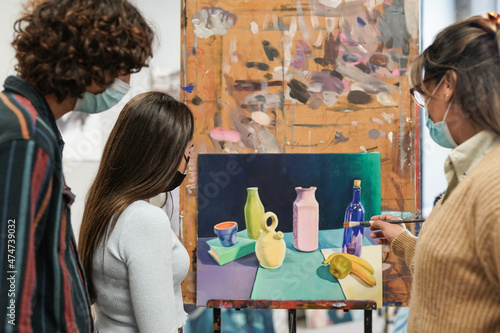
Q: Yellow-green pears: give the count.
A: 1